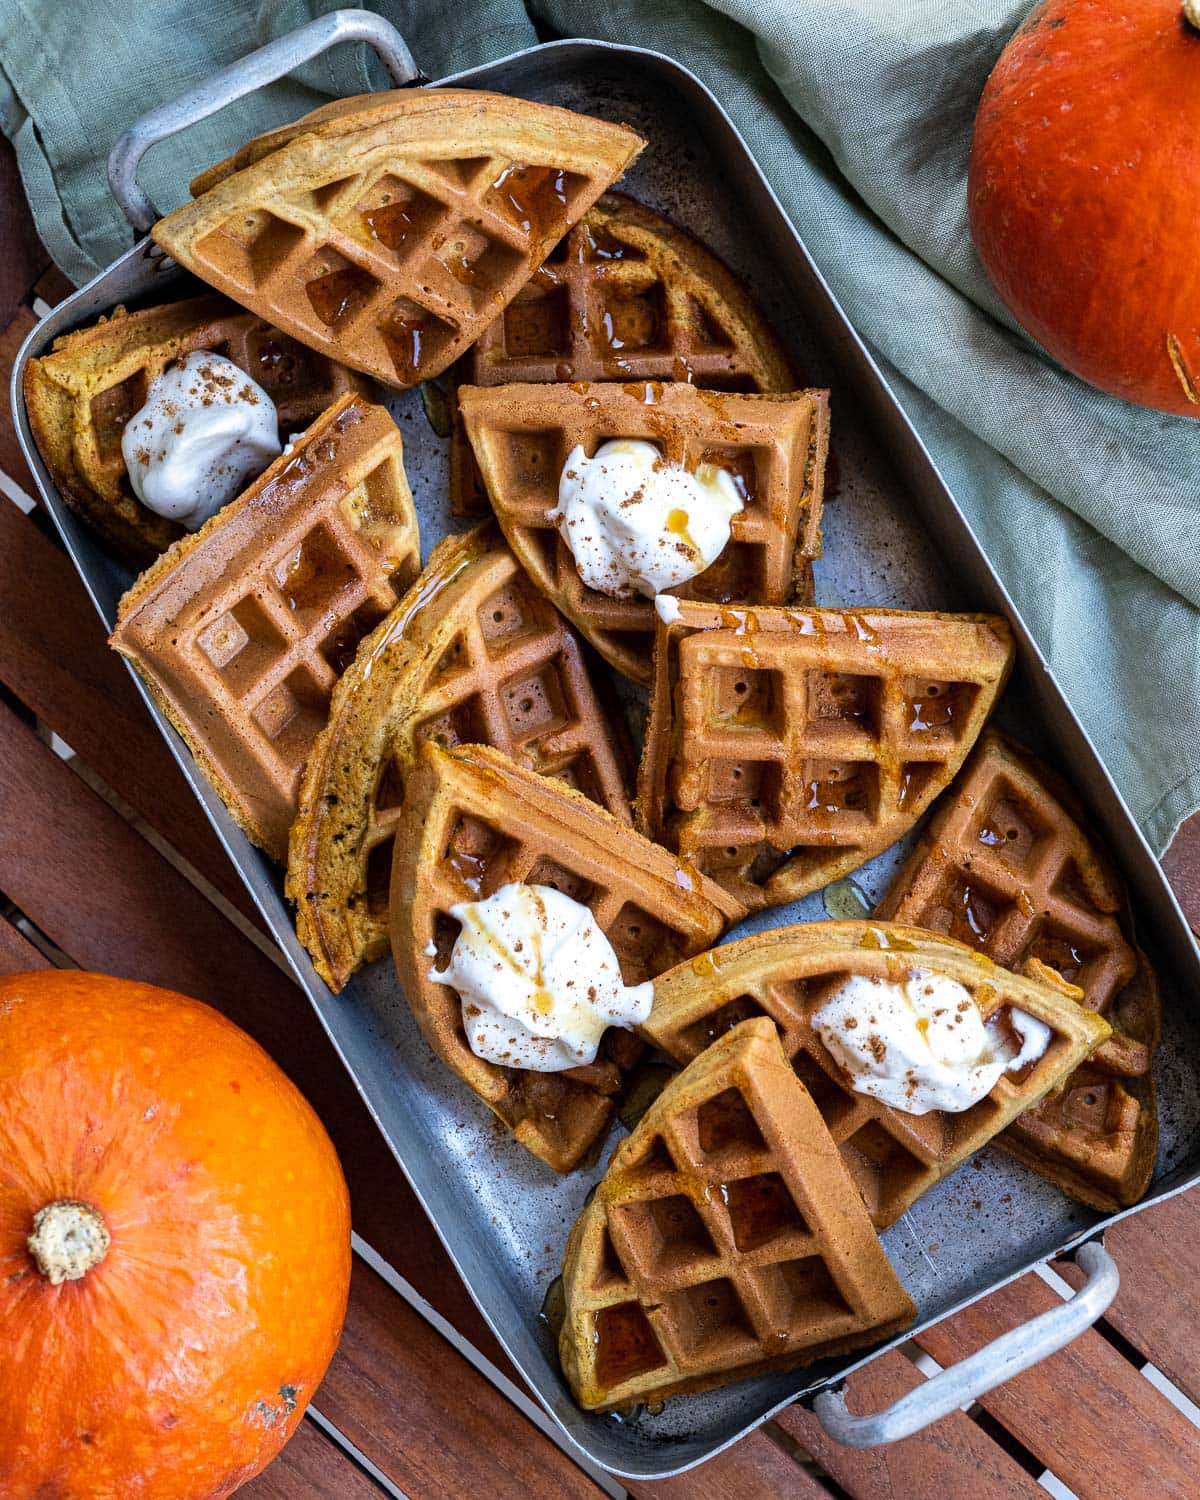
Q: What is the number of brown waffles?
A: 11